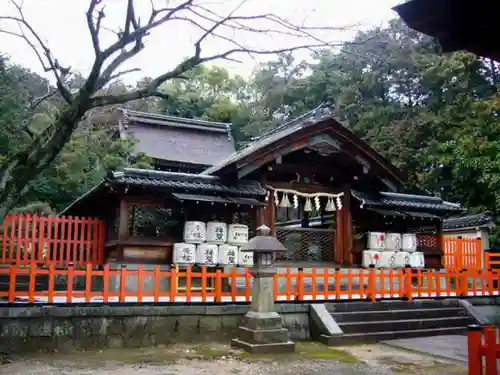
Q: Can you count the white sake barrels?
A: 14